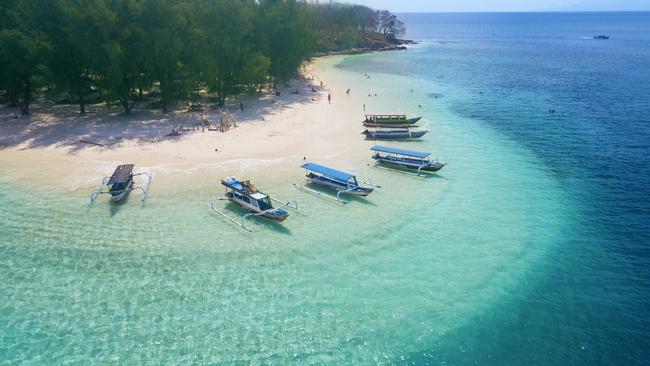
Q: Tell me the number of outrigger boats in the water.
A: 6